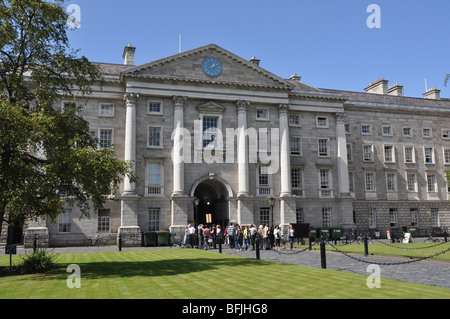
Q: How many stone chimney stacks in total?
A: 6